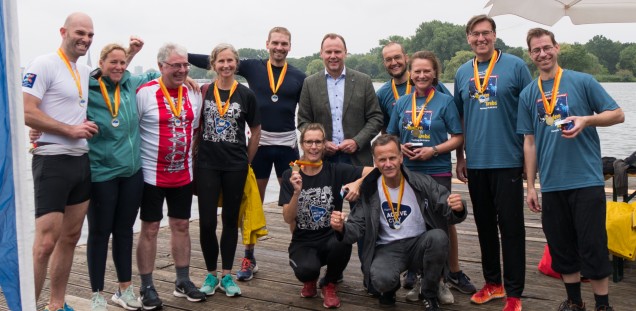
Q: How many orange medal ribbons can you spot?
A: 11